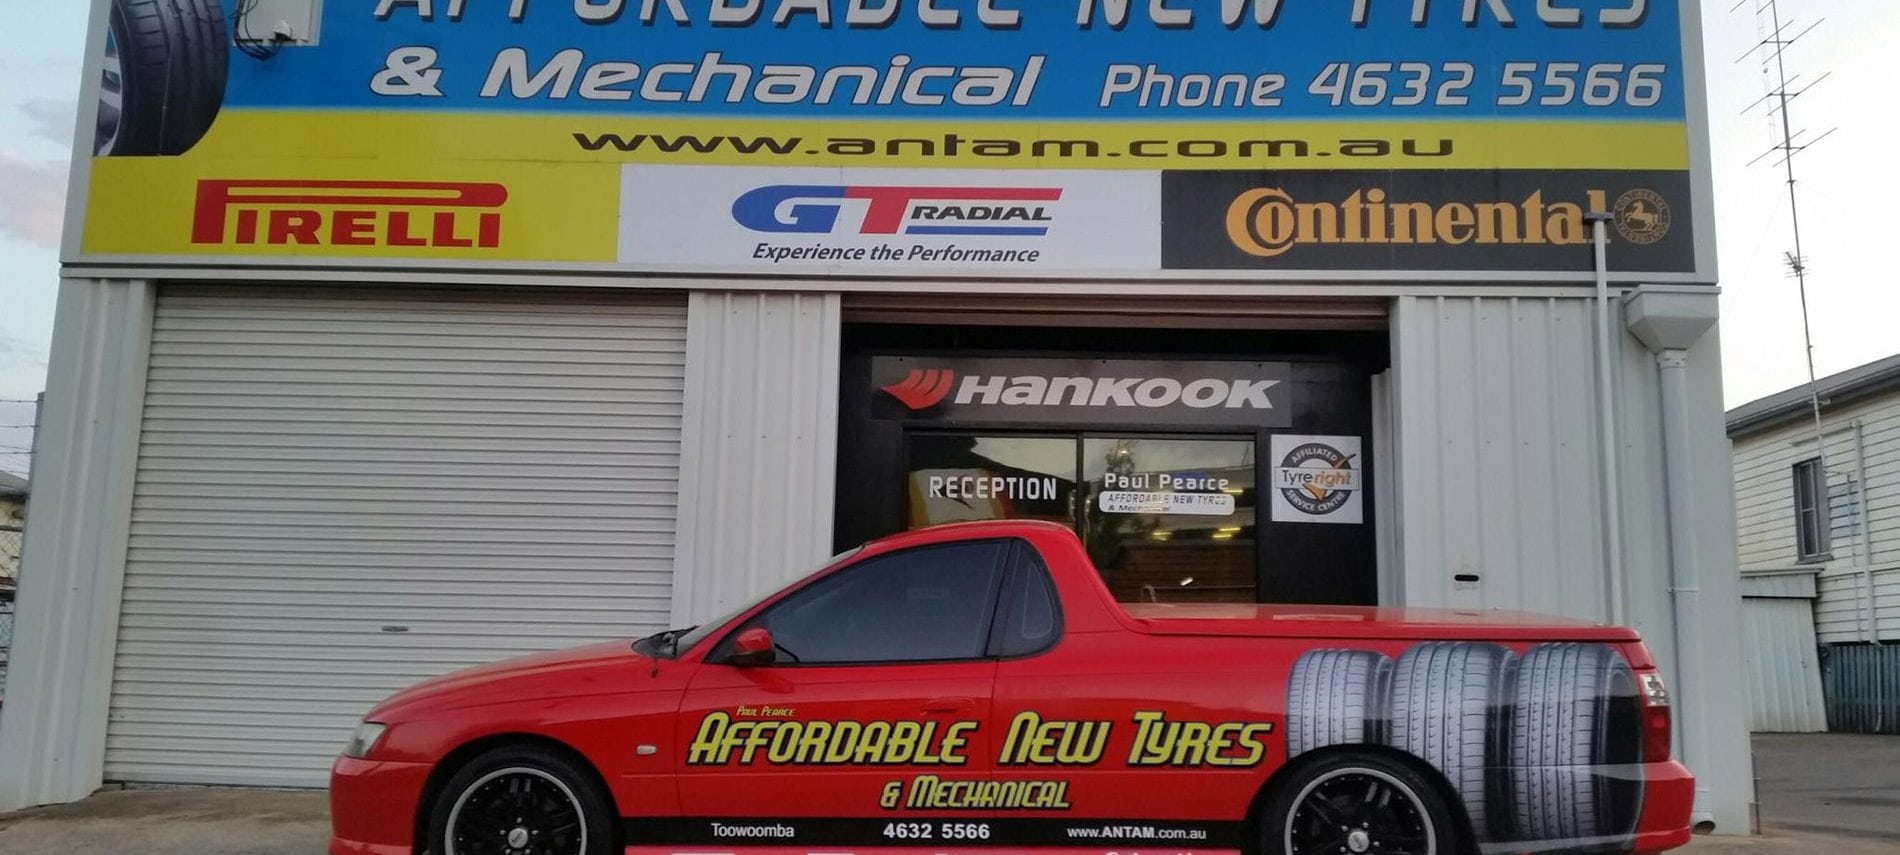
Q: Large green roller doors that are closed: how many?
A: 0